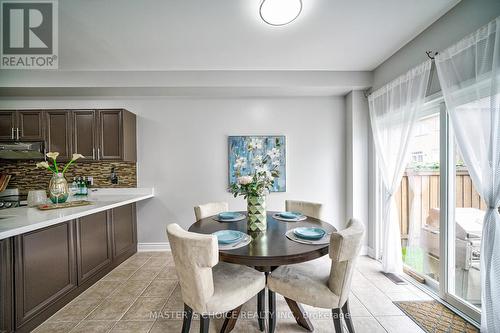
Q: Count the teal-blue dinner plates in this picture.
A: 4